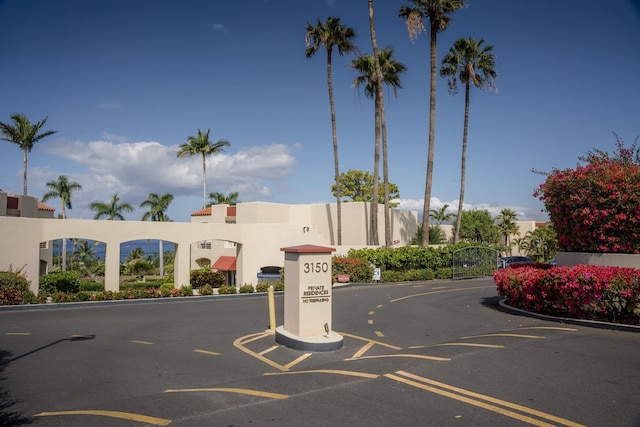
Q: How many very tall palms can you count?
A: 5